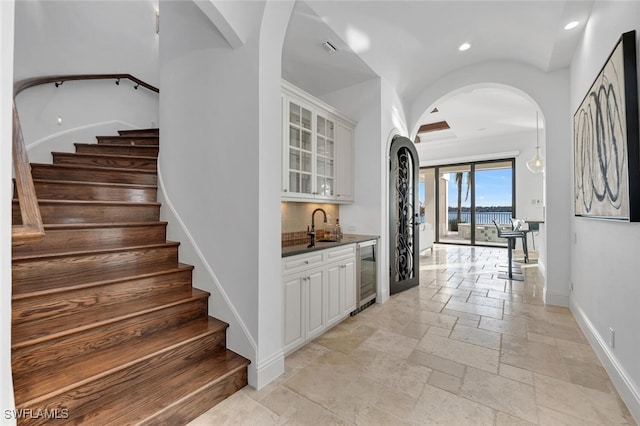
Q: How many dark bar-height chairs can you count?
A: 2